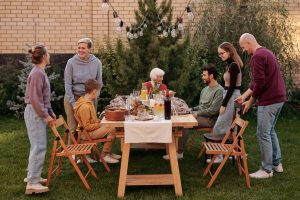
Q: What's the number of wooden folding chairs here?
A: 4